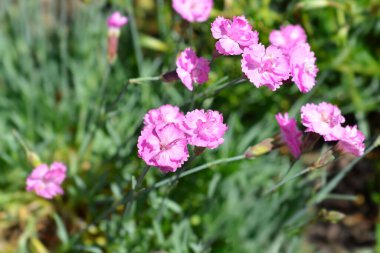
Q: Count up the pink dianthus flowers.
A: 14